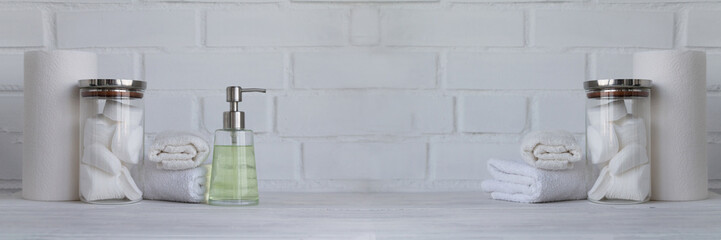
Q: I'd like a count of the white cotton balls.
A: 12